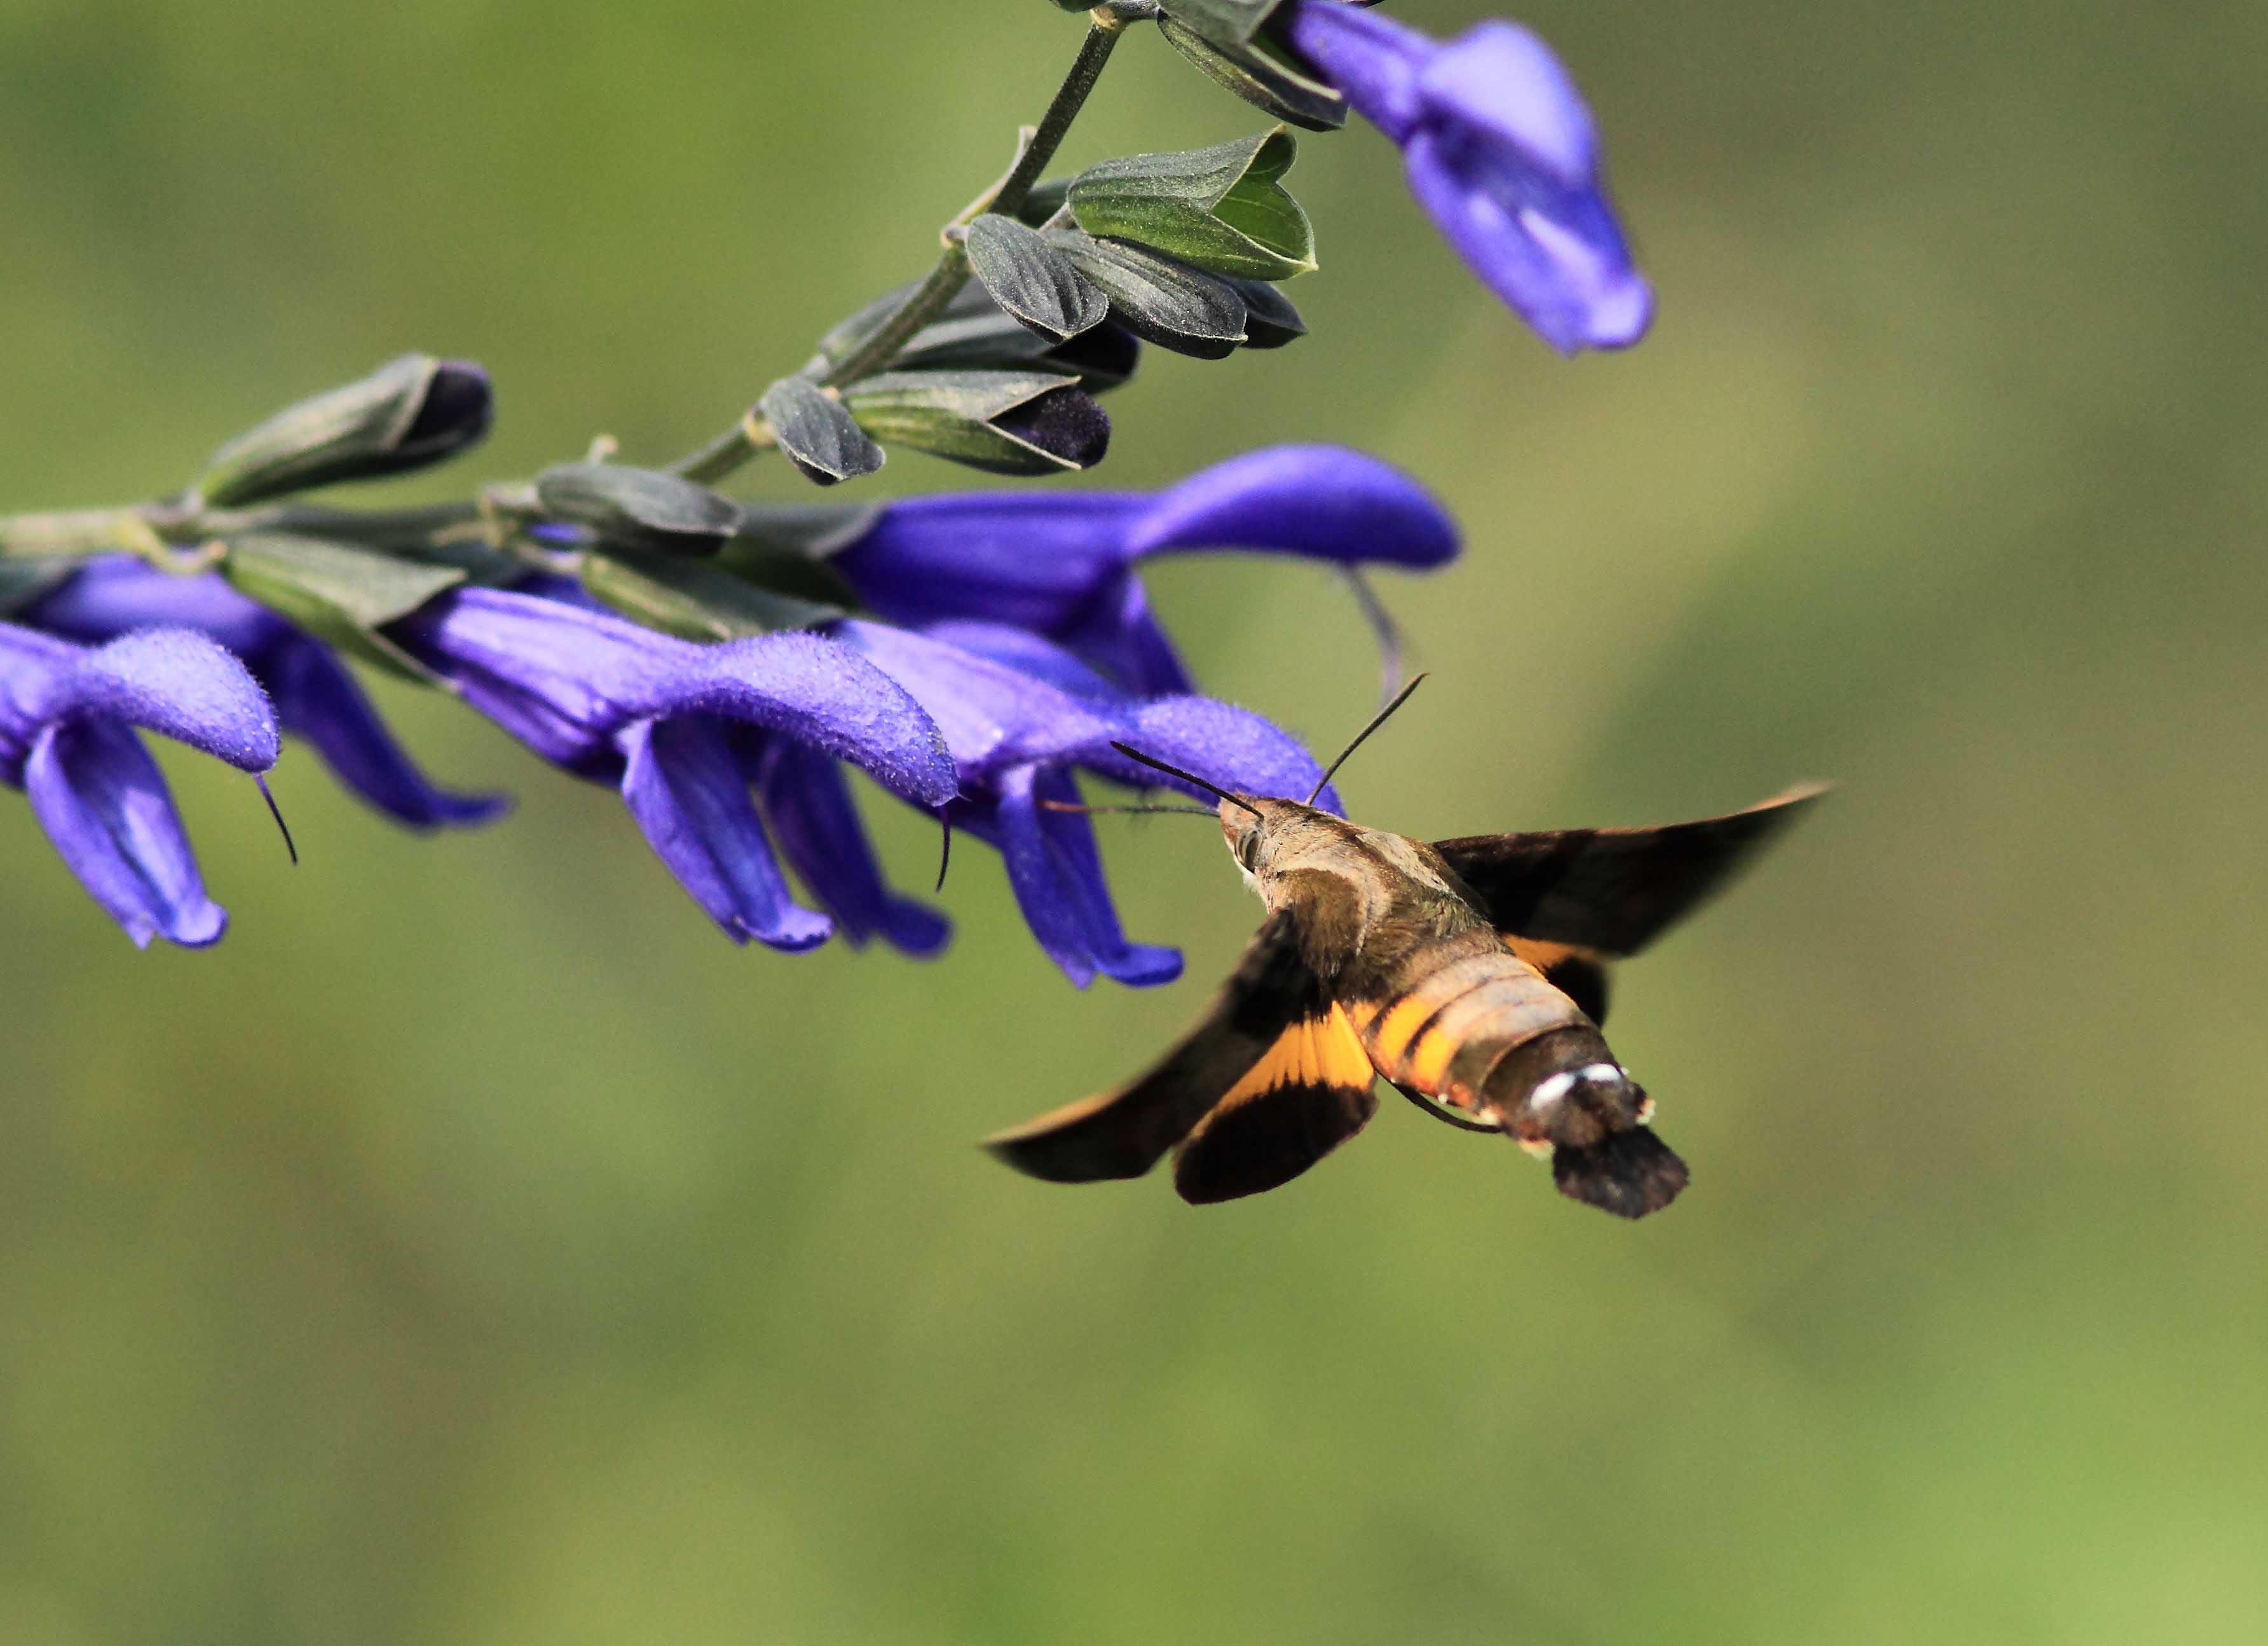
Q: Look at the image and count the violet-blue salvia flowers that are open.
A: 7